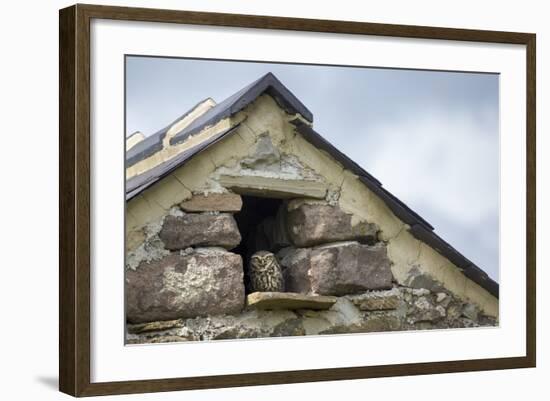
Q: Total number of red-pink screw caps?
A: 0